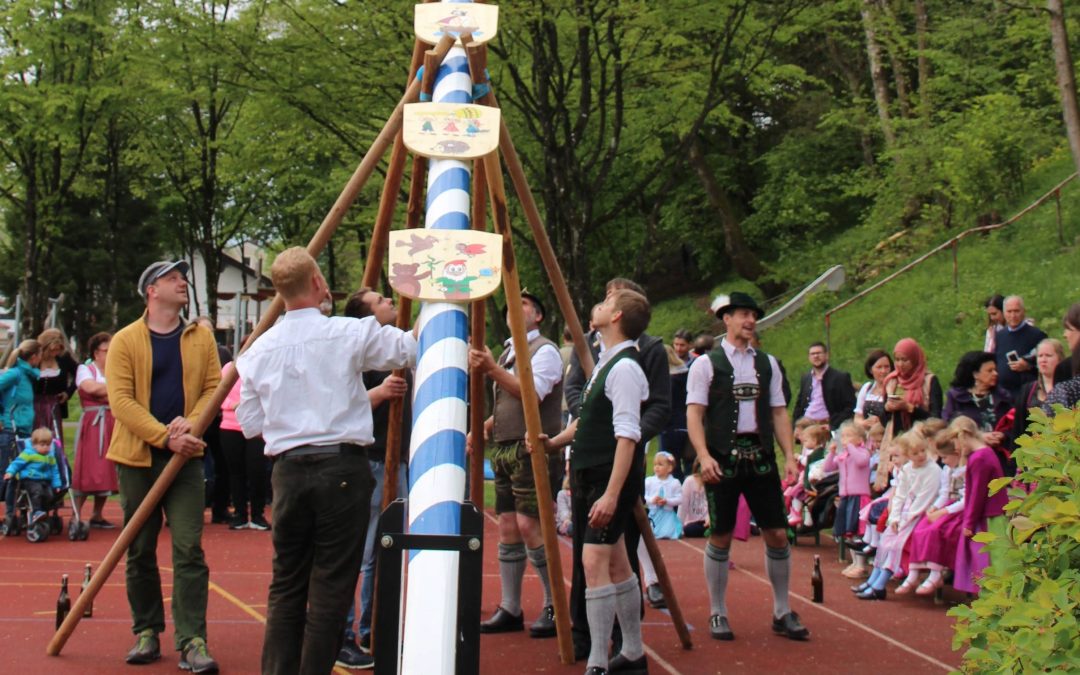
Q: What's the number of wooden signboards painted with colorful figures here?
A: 3